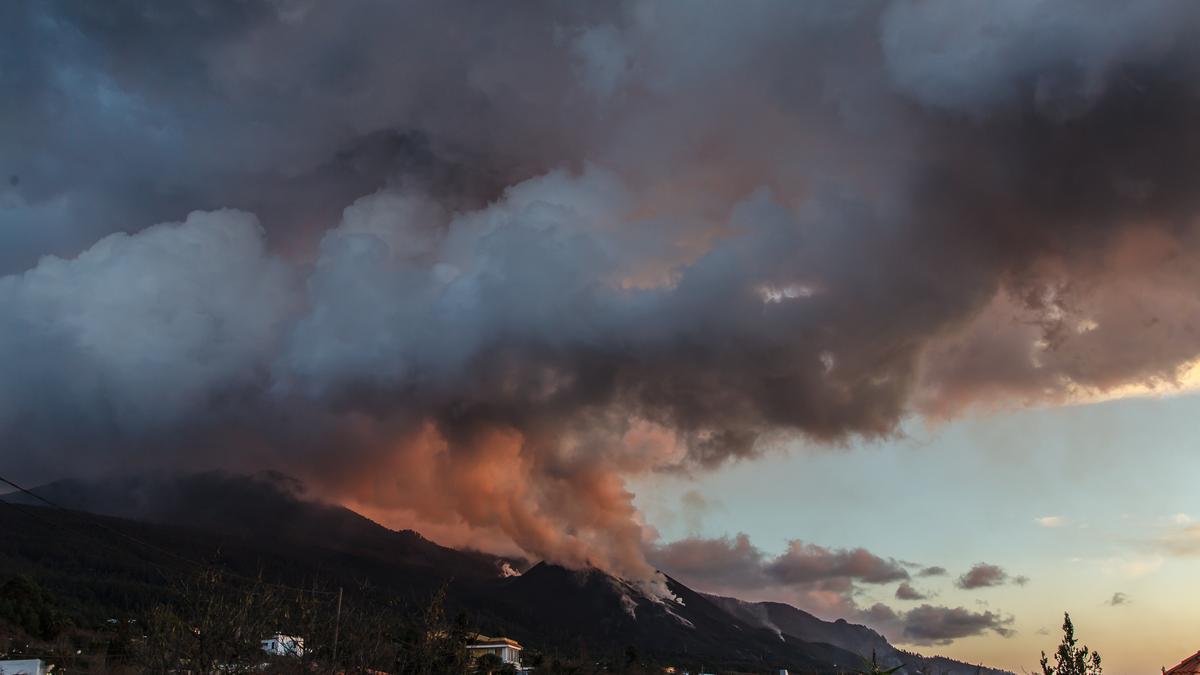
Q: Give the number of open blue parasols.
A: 0